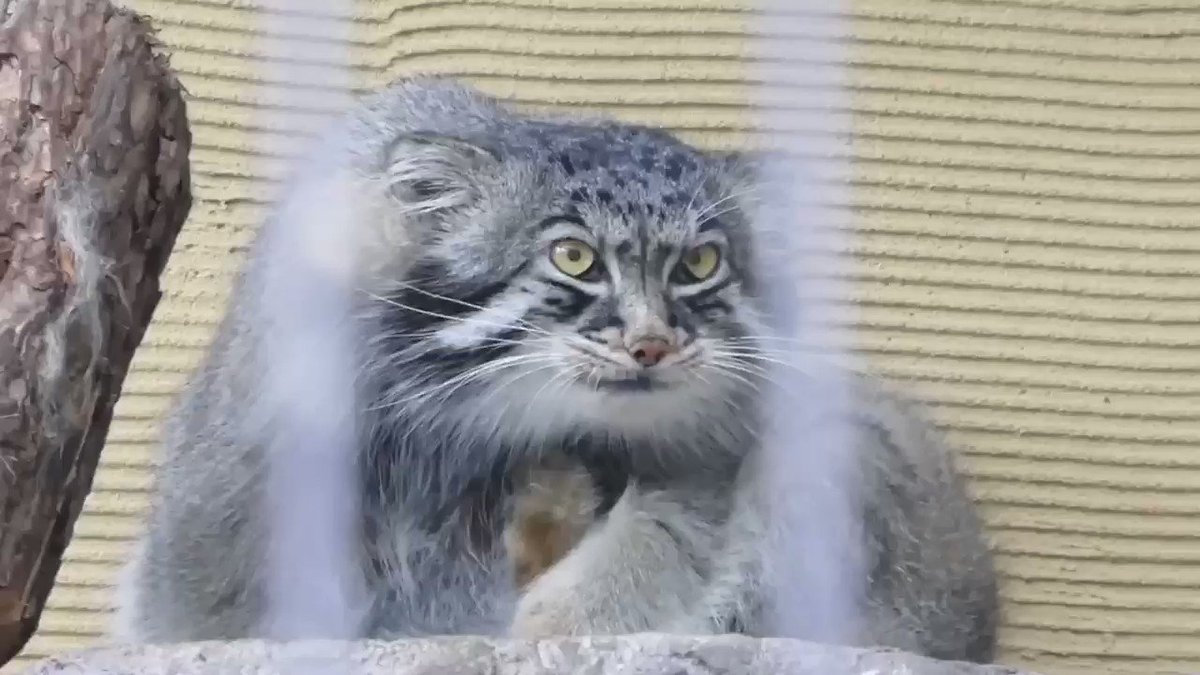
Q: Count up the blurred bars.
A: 2